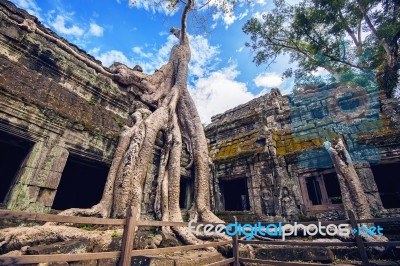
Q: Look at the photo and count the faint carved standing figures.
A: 2